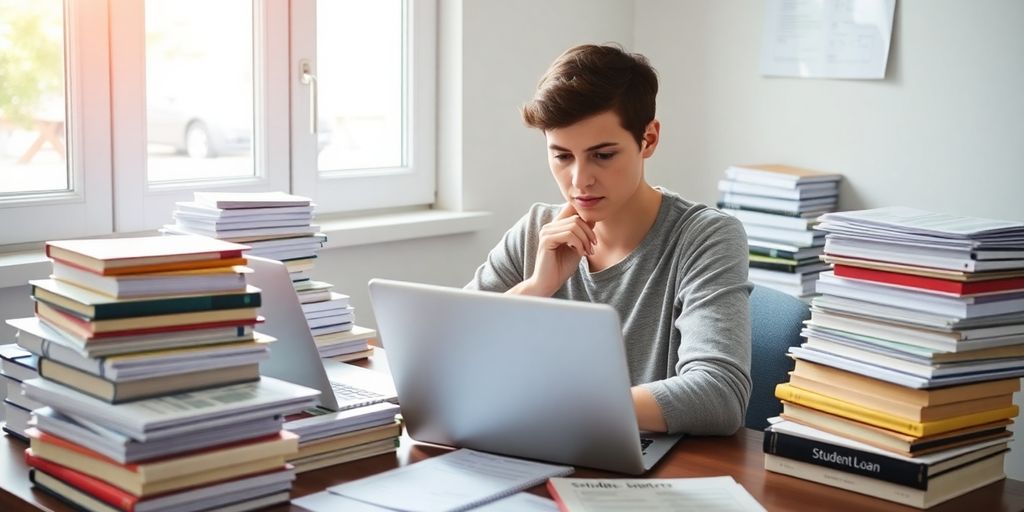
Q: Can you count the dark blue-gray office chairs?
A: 1